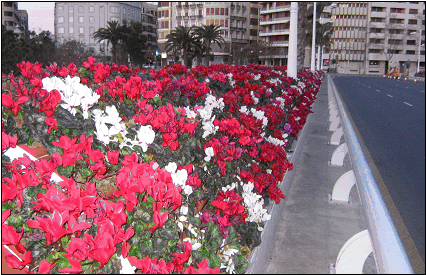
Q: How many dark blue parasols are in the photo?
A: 0